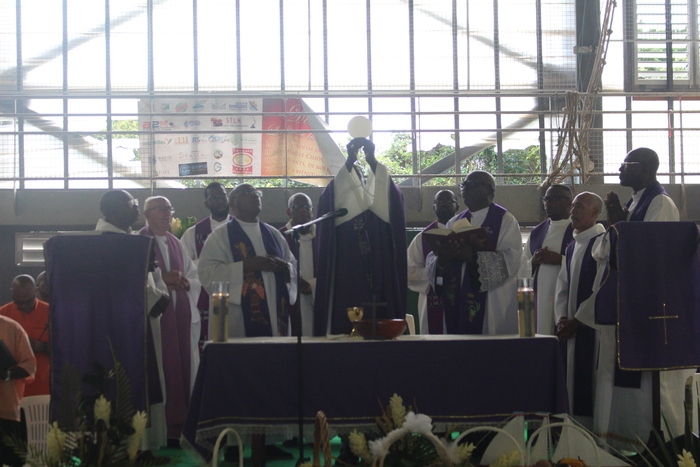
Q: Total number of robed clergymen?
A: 11